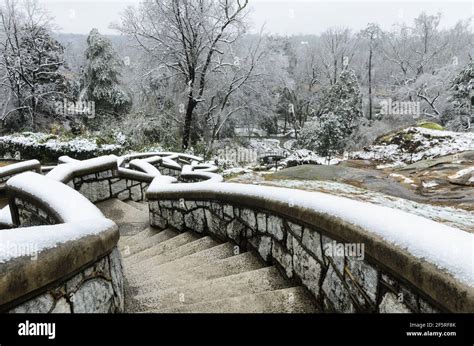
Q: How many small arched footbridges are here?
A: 1